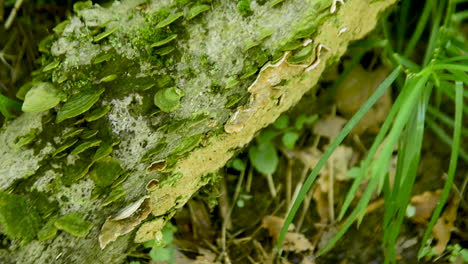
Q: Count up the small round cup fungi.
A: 2